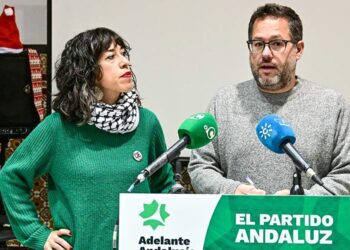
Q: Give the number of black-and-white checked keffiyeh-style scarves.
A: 1